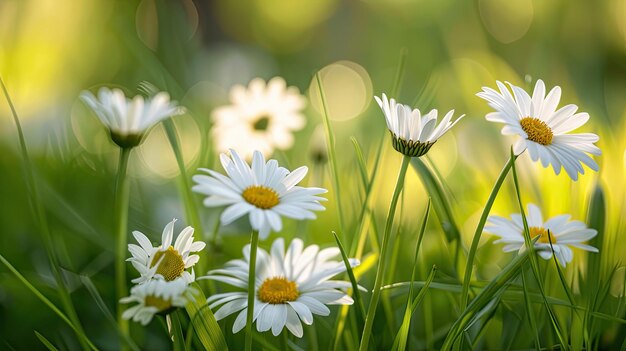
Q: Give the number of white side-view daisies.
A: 2